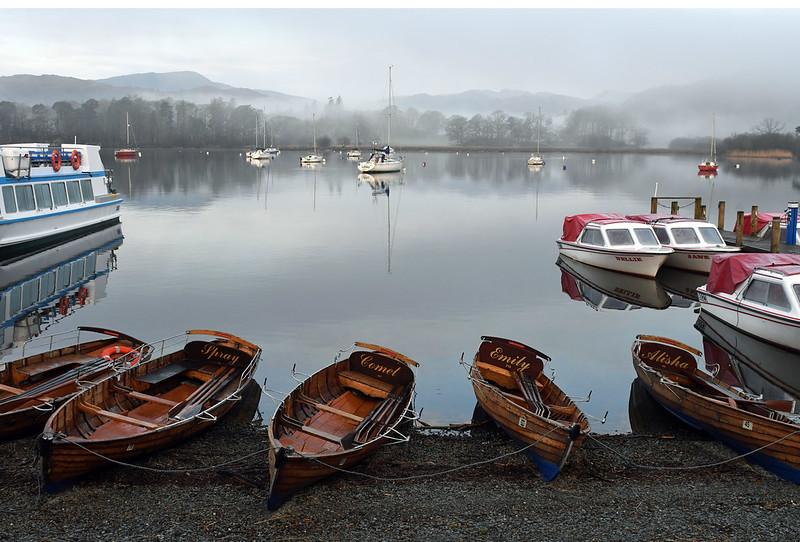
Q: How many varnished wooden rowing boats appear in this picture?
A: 5